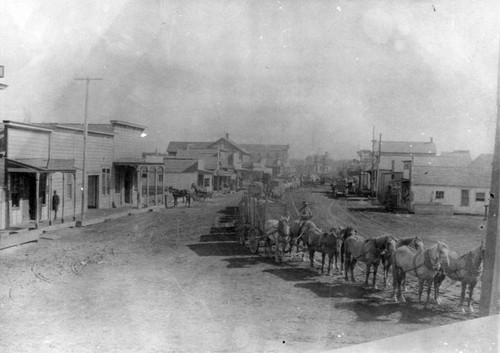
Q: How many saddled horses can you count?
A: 1